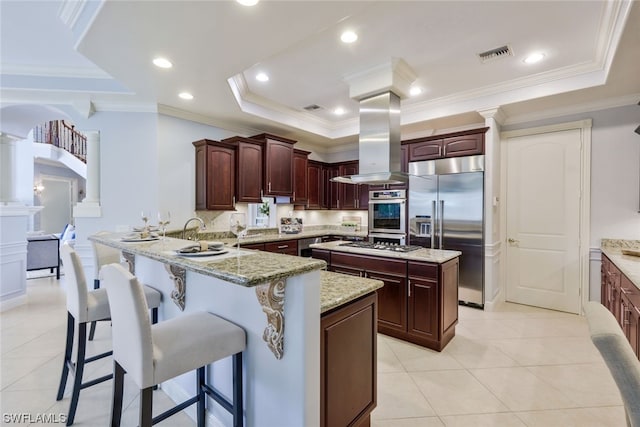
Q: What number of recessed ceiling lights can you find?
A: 8